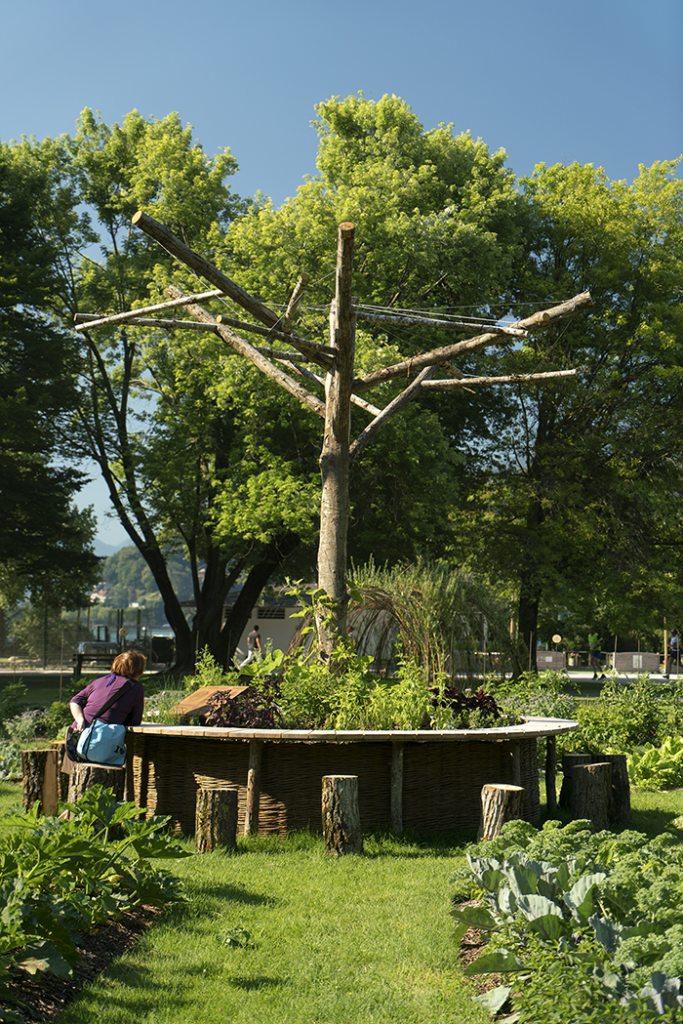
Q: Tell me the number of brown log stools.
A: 9